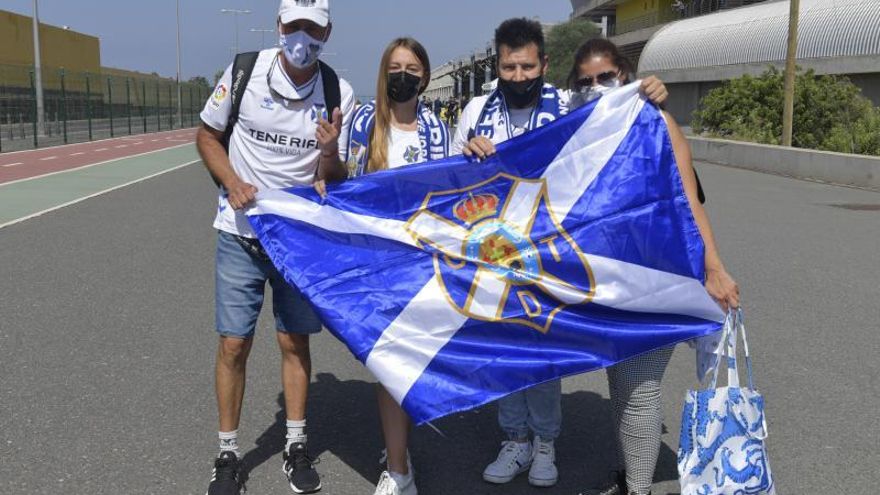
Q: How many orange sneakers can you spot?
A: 0